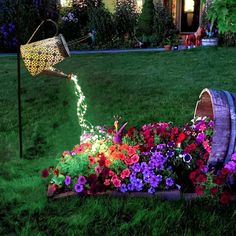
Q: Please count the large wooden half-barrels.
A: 1